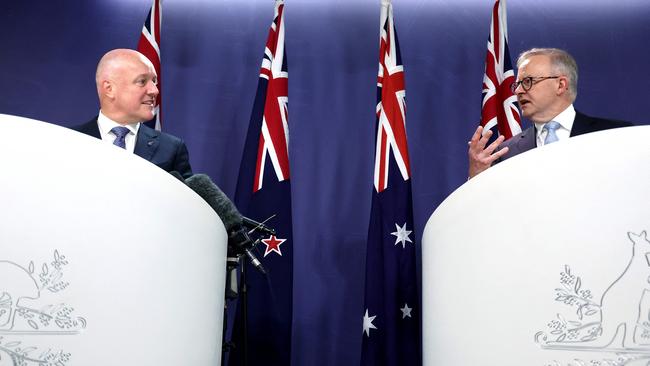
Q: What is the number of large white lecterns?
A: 2